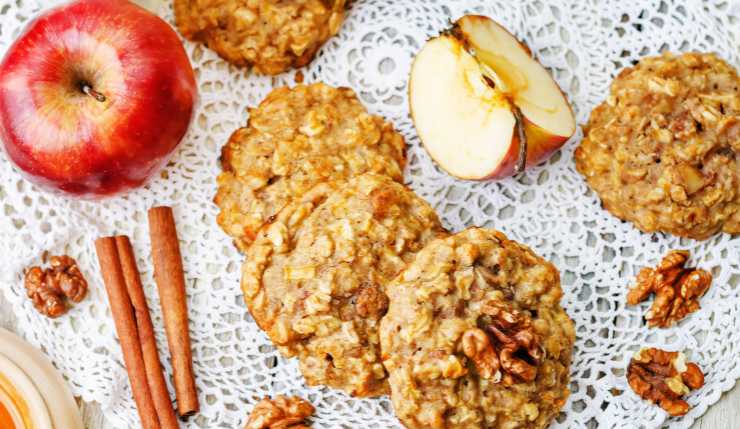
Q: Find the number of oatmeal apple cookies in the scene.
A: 5